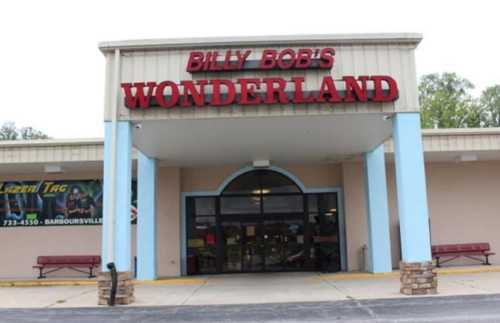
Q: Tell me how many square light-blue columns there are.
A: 4